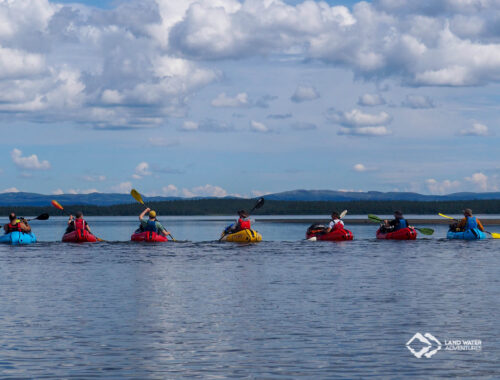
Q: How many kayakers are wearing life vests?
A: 7